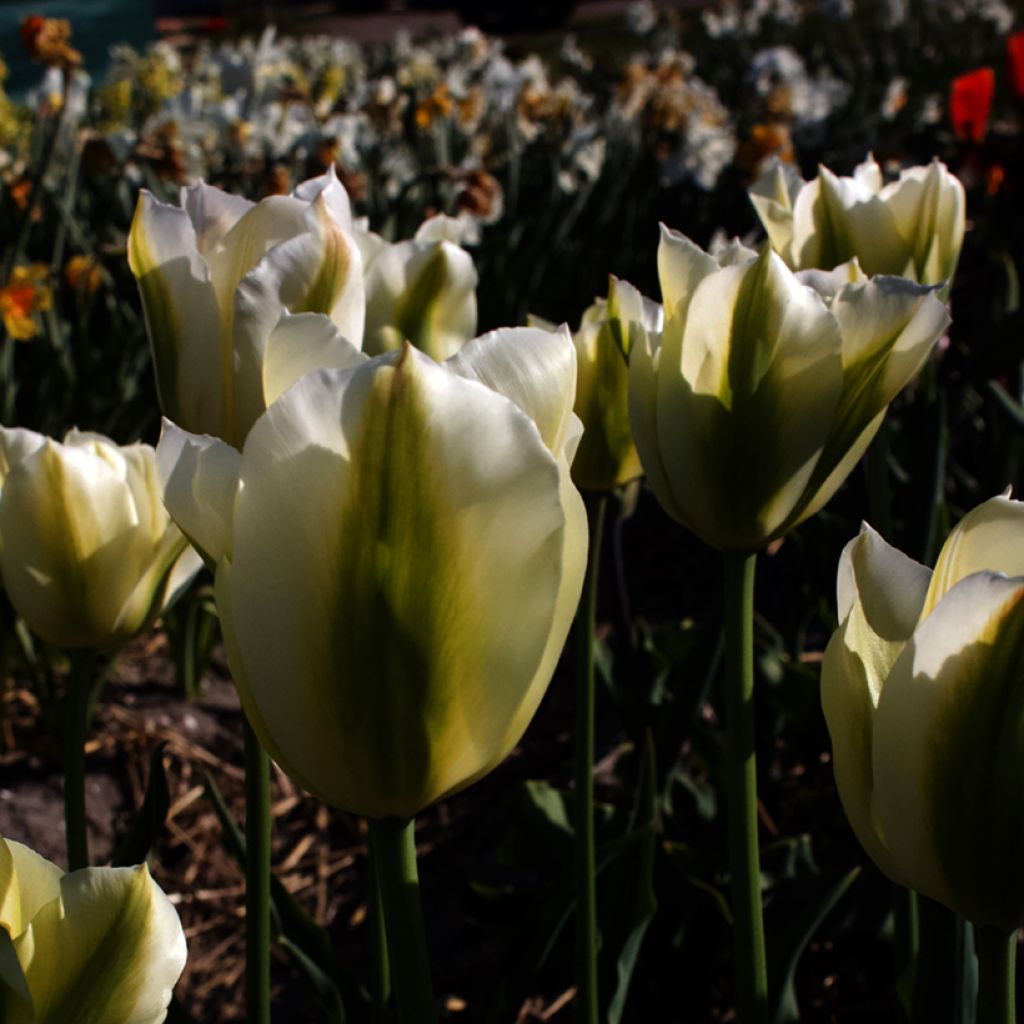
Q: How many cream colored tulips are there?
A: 9